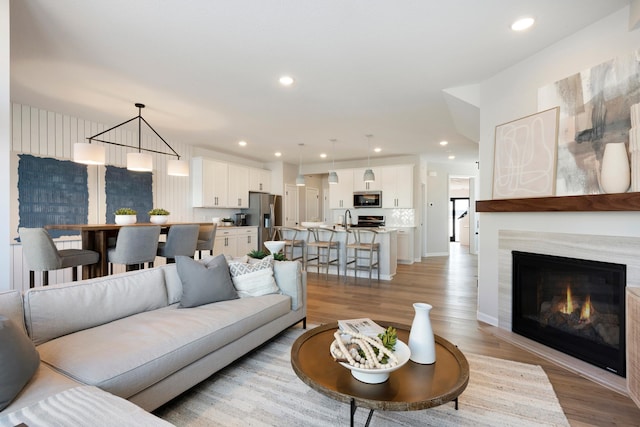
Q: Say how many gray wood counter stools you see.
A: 3